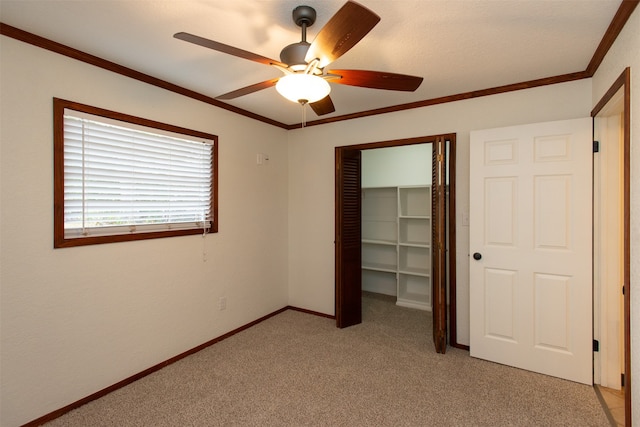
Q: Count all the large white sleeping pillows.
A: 0